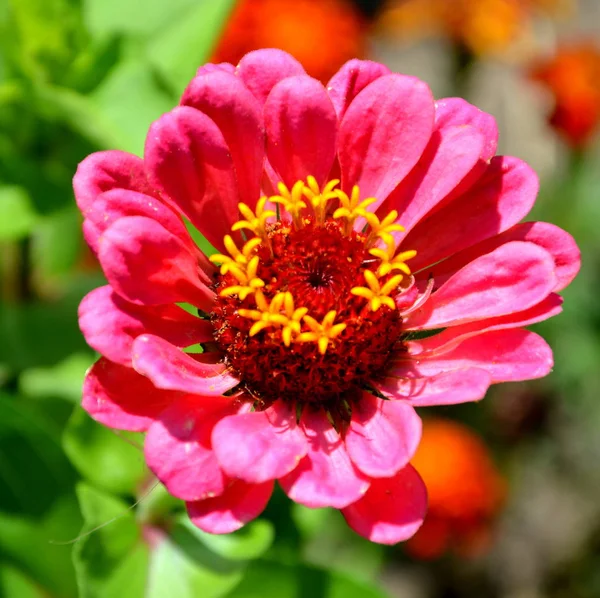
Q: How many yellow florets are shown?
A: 12